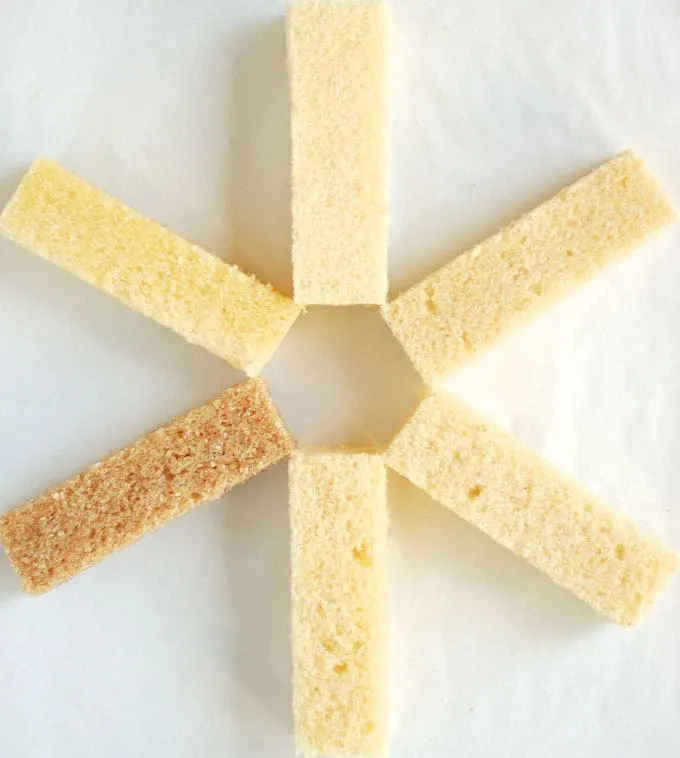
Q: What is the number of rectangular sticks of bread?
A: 6